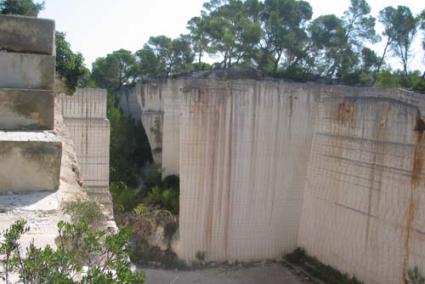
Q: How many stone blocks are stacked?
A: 4